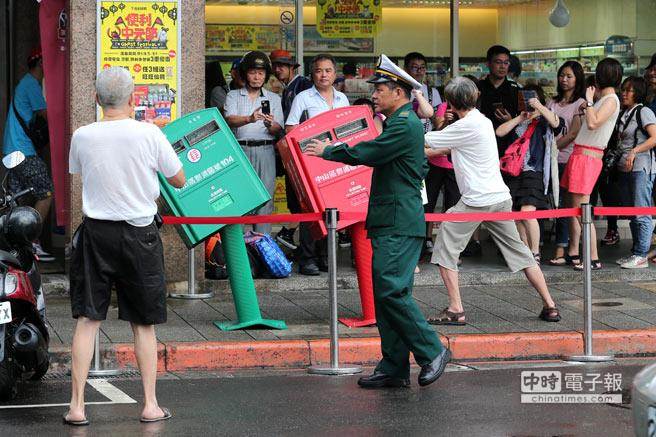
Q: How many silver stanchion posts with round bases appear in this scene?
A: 4